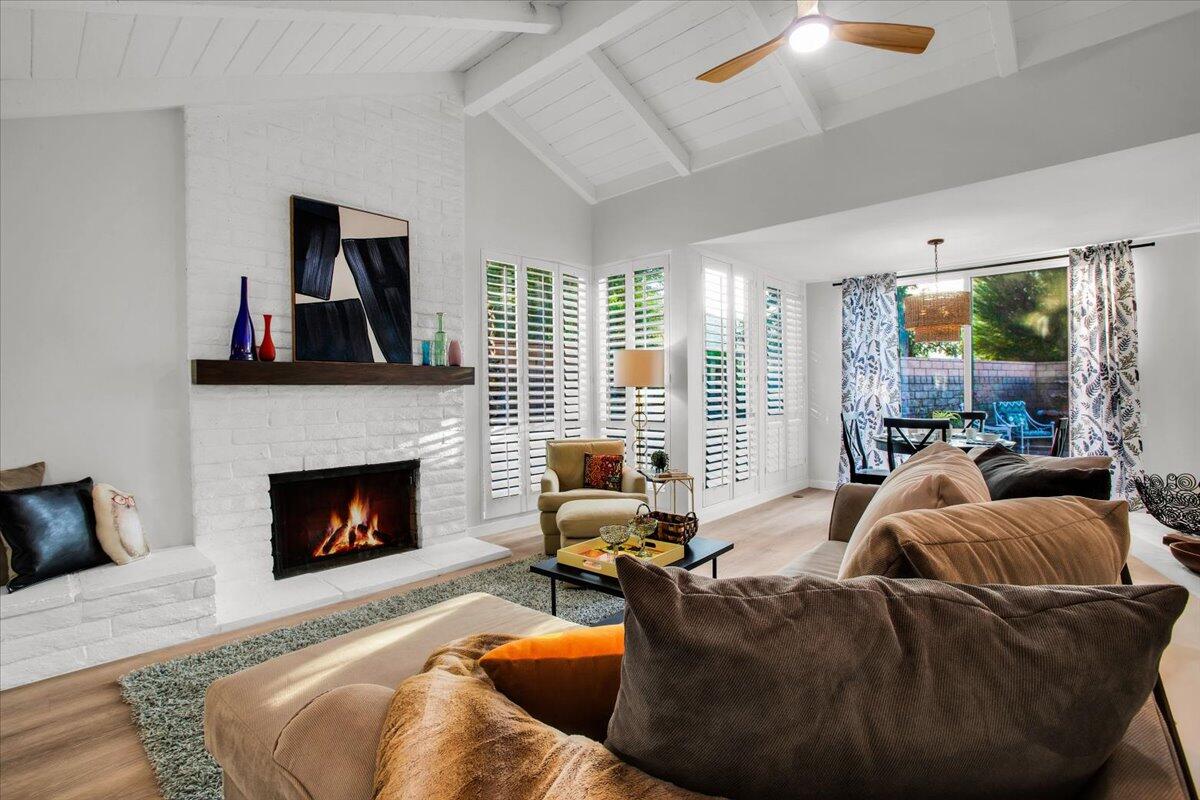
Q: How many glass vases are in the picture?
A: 5